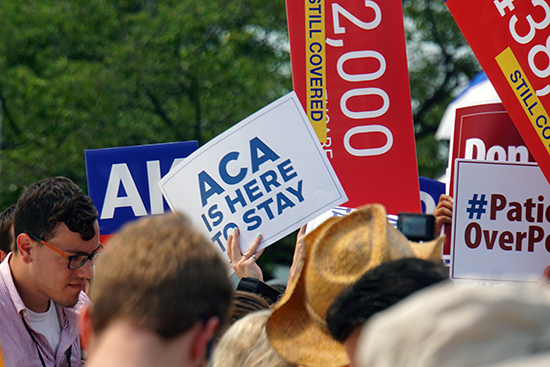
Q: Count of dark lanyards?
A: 1